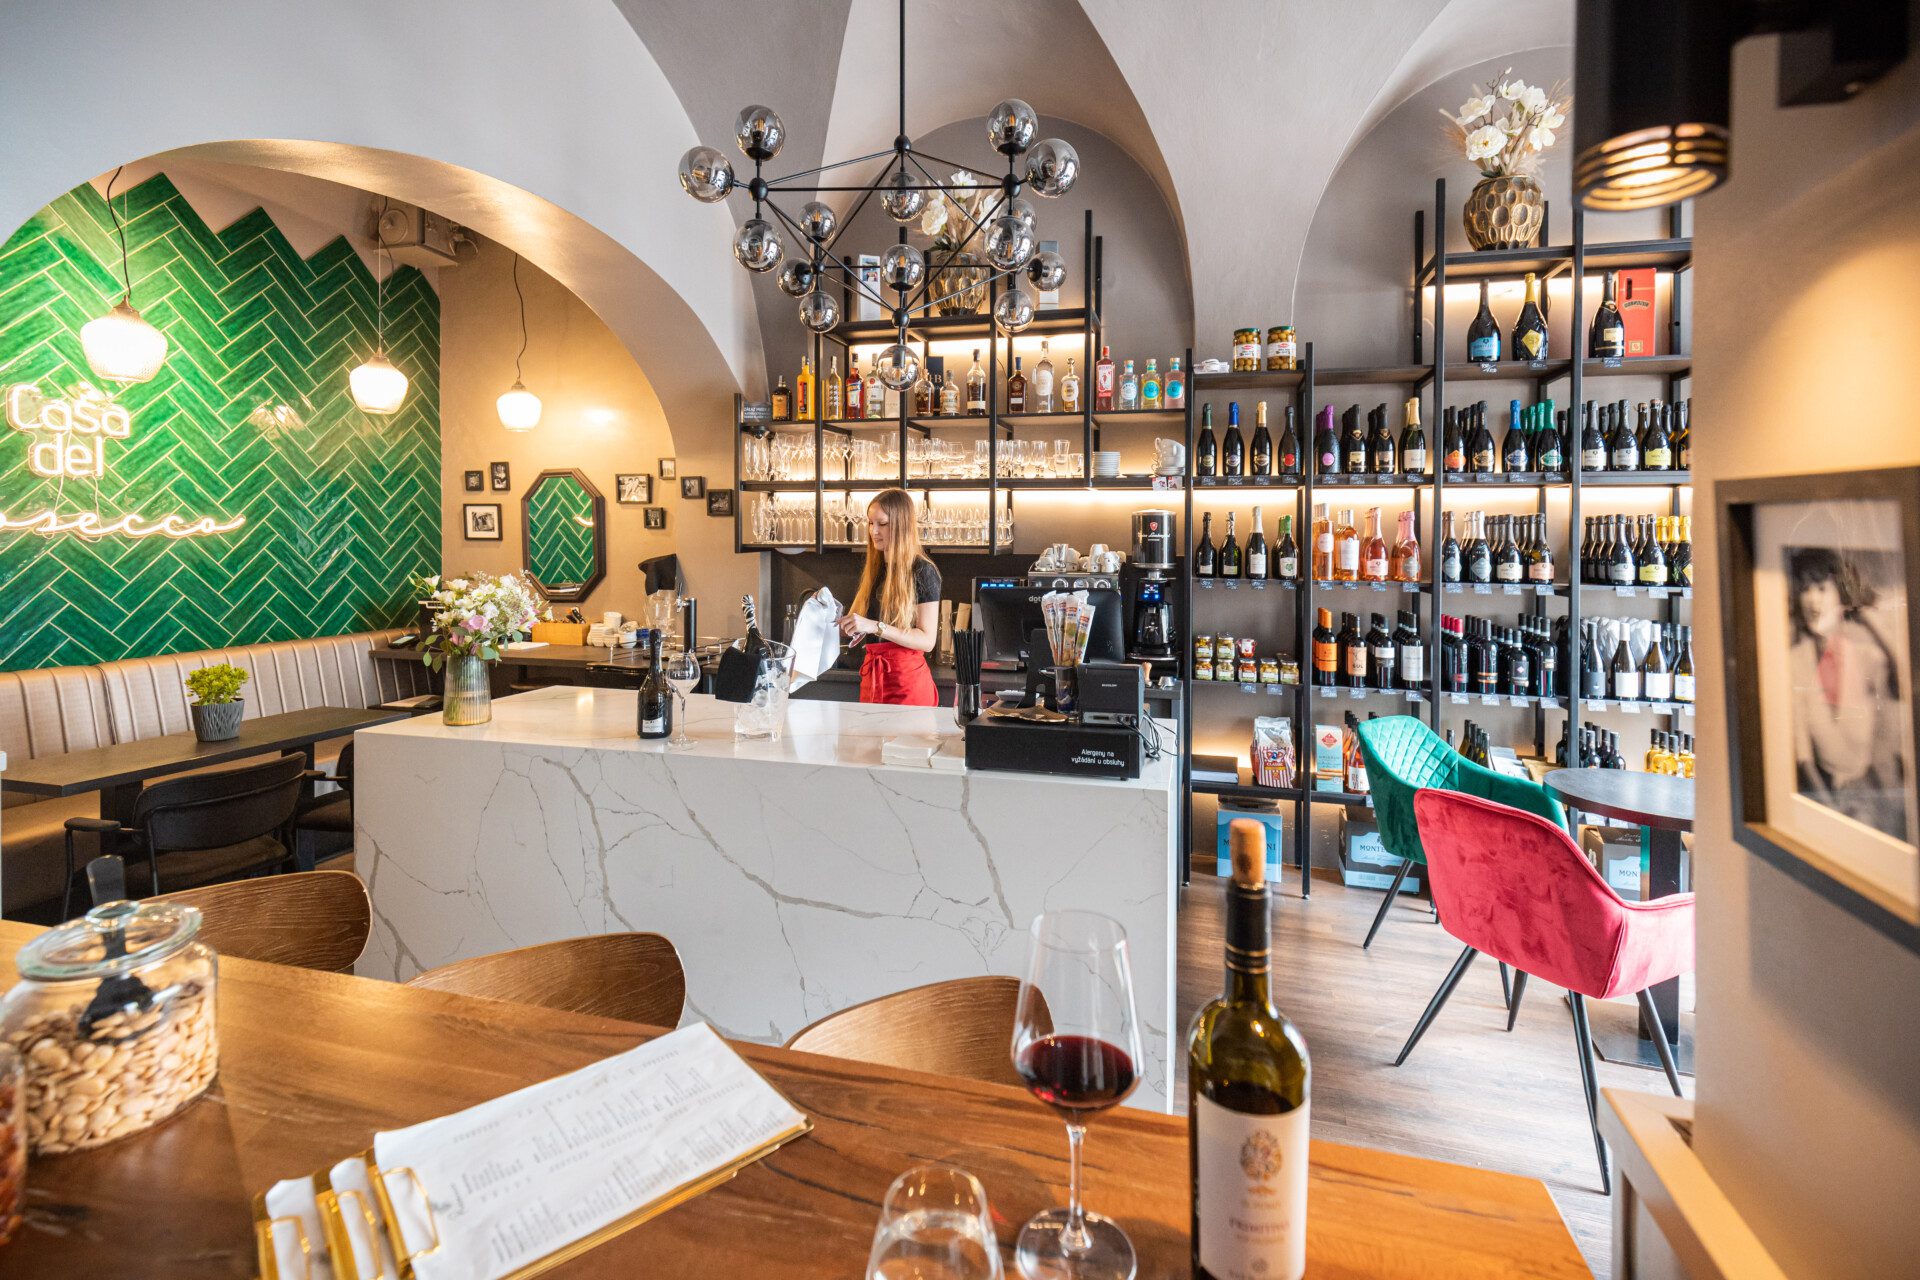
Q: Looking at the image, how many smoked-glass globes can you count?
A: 15